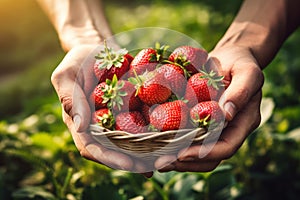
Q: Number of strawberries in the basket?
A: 11